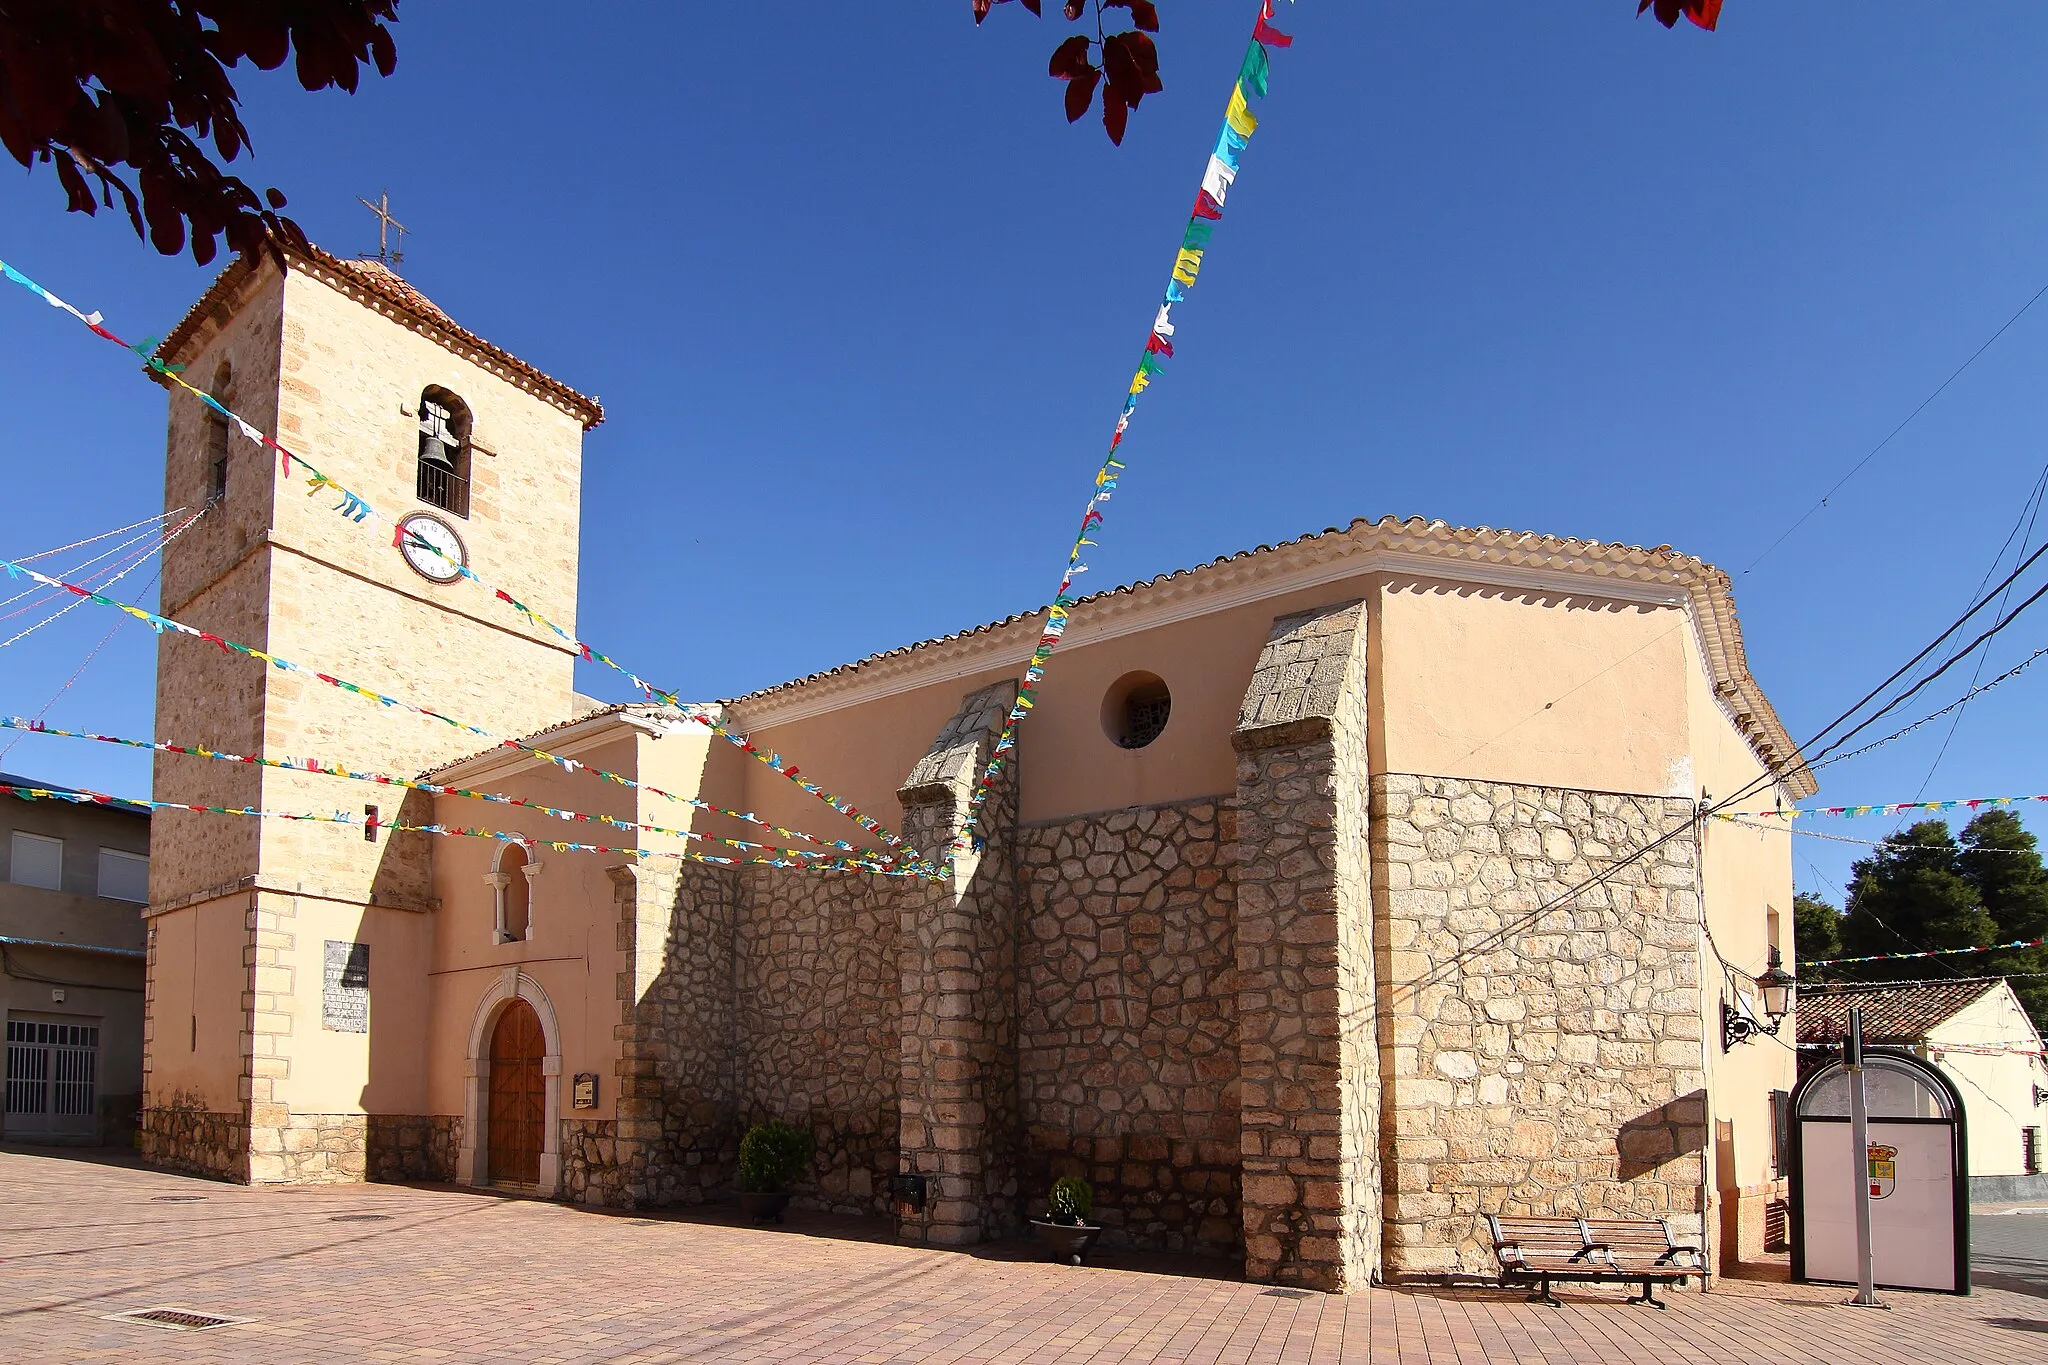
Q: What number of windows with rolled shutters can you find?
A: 2